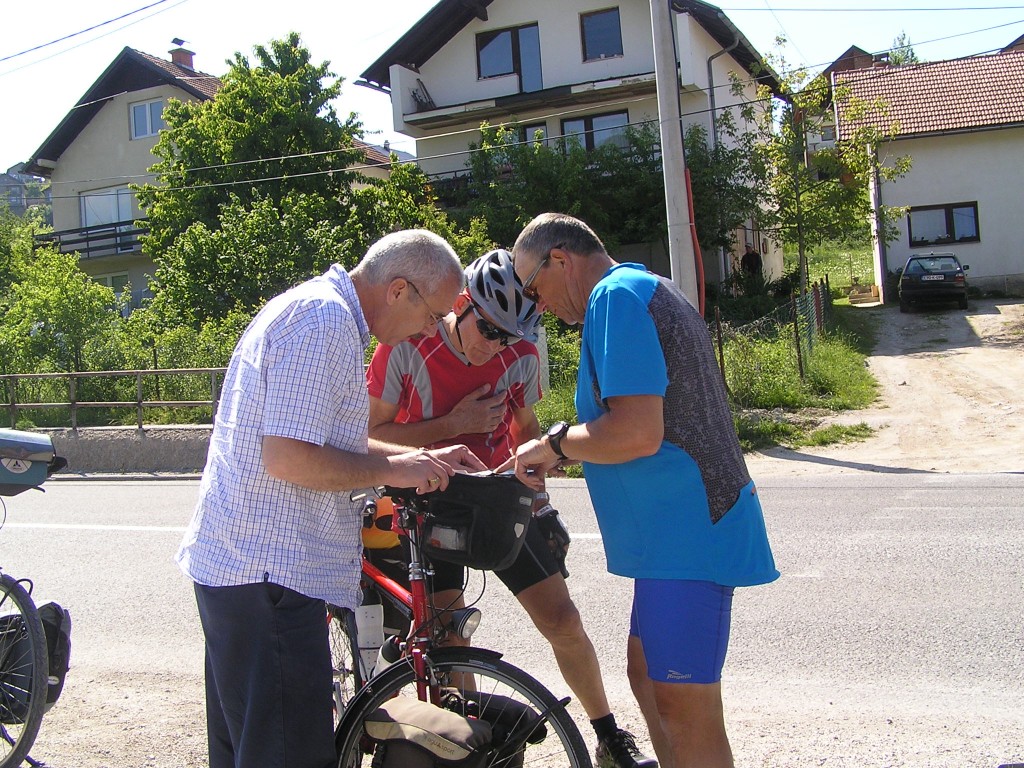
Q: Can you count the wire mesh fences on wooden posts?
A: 1